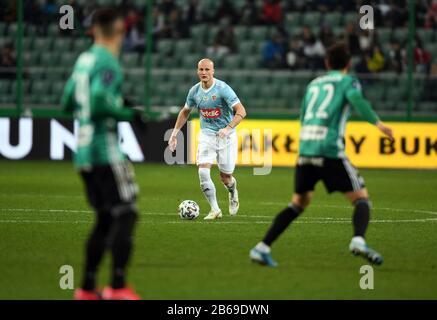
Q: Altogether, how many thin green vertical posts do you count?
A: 3